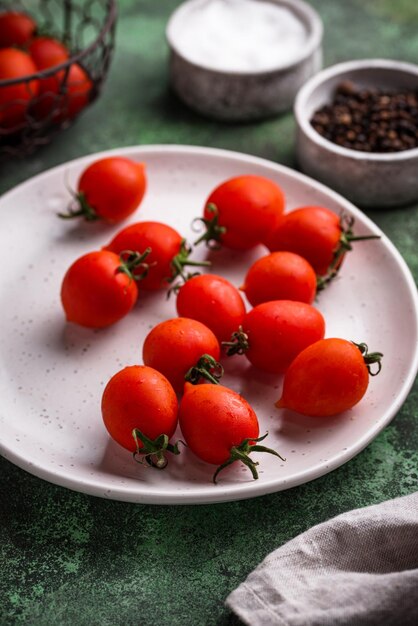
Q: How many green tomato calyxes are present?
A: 12